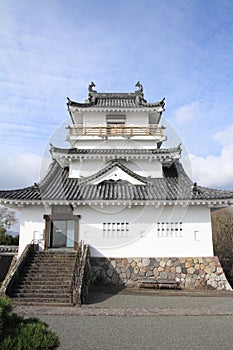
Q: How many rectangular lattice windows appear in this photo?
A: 2